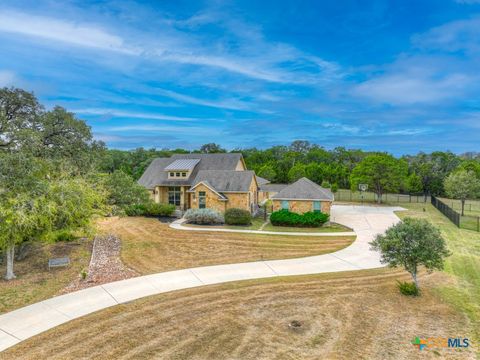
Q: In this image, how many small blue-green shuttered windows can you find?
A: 2